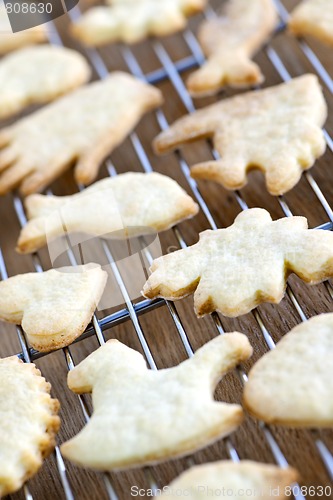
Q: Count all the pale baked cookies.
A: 14